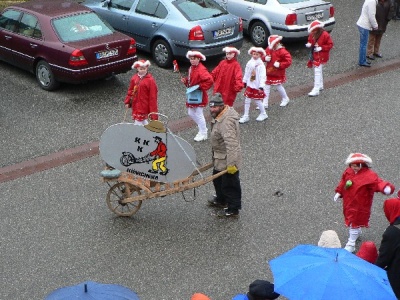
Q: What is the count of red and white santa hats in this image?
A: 7